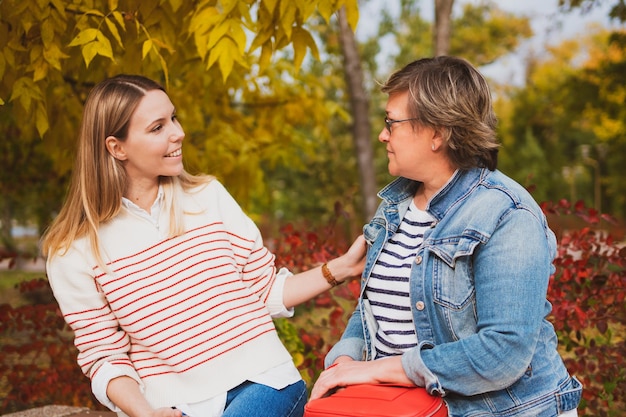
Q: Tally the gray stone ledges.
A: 1